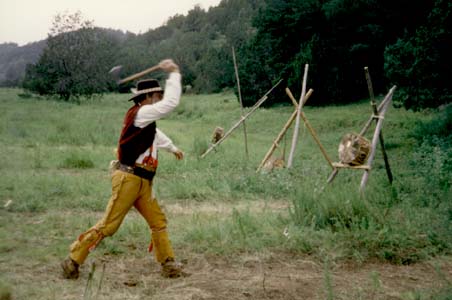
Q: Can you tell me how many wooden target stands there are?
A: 3